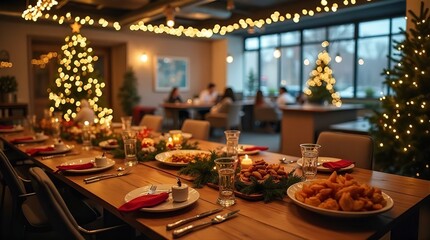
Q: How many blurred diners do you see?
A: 5